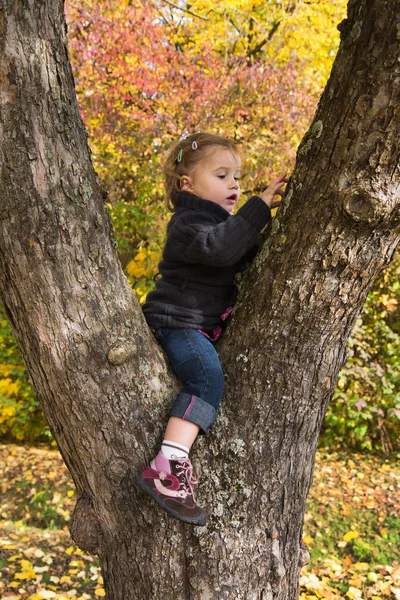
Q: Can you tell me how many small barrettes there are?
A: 2